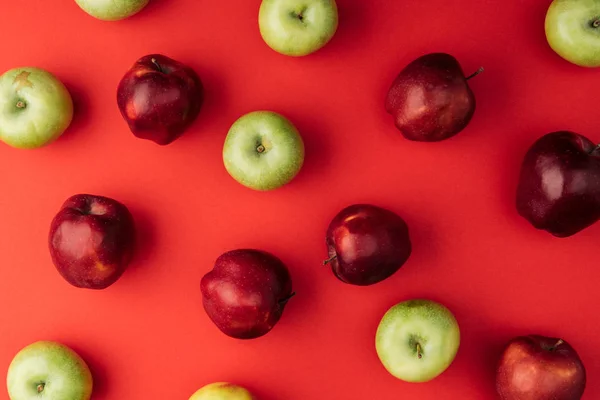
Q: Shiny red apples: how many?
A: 7